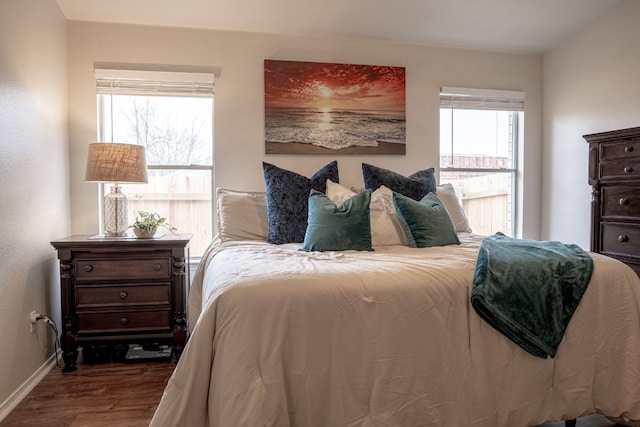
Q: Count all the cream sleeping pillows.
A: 2